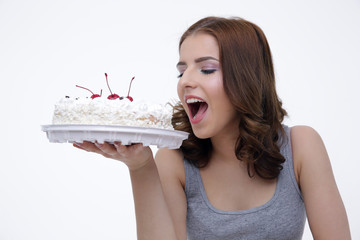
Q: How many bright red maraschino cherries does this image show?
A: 3